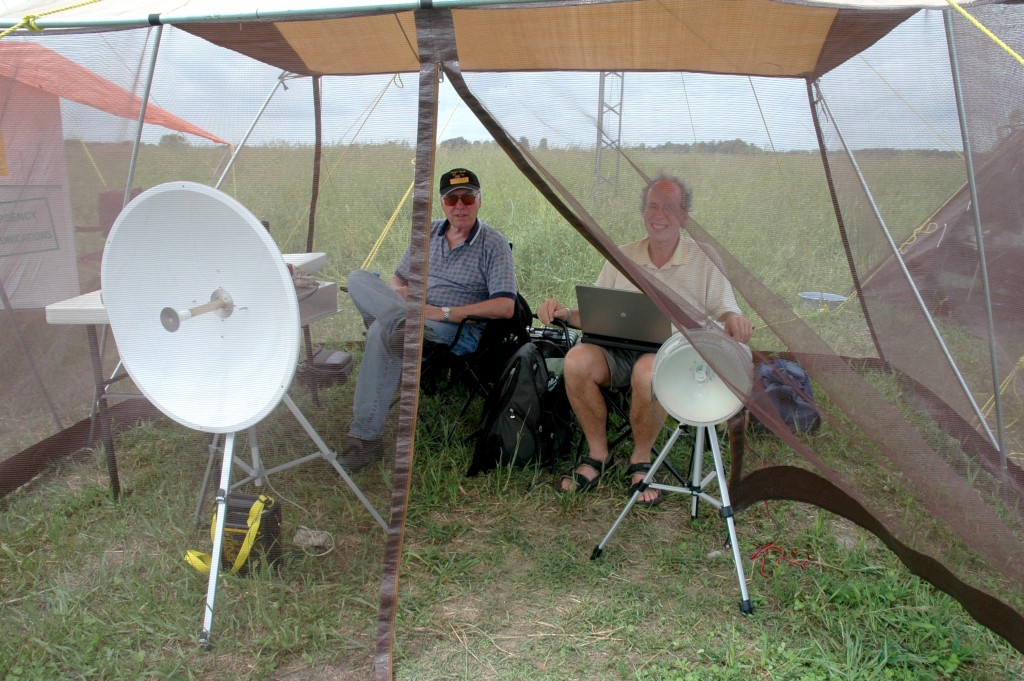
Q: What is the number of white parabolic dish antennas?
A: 2